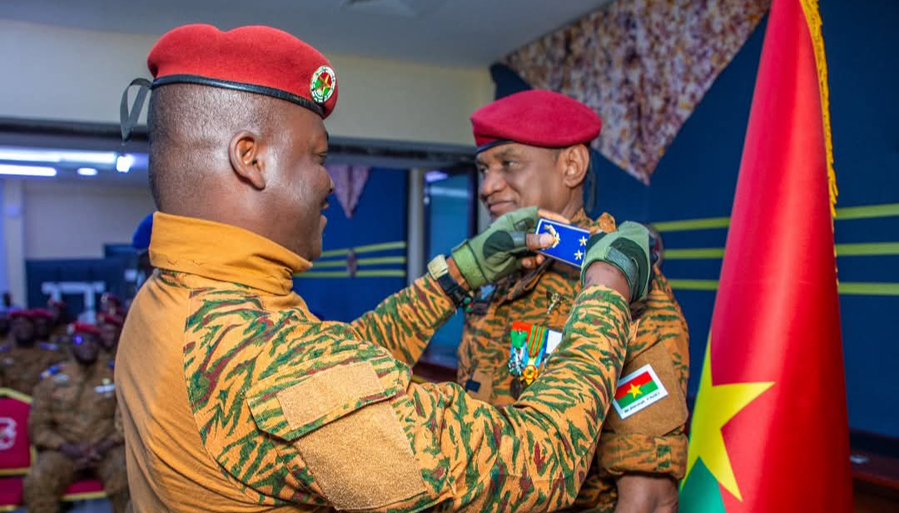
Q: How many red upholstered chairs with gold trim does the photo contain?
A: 2